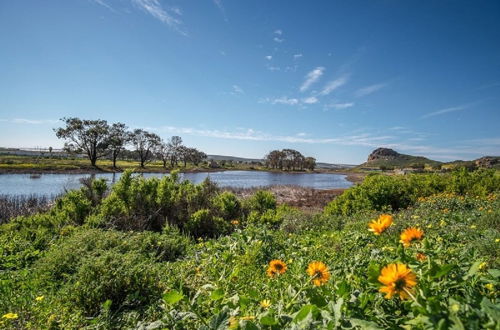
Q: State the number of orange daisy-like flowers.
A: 5